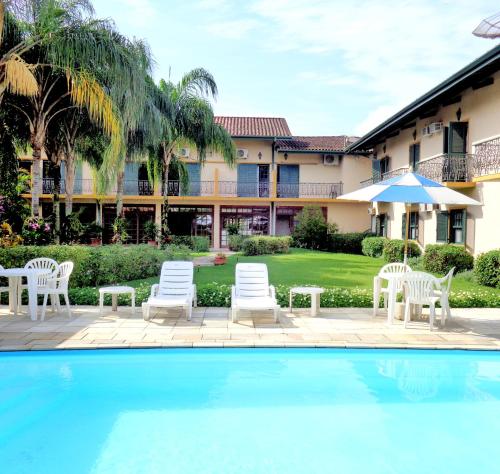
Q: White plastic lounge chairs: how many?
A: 2